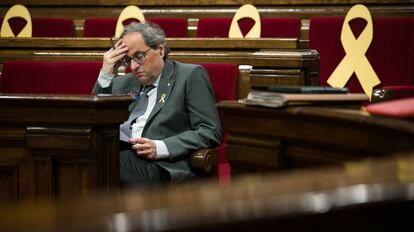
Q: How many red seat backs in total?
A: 6